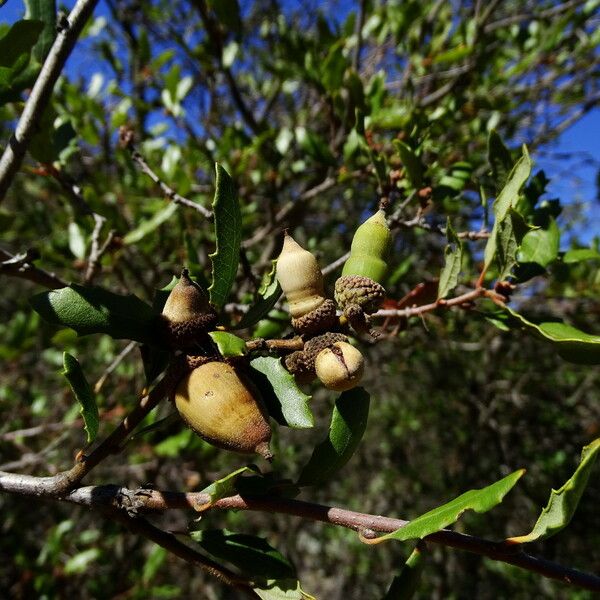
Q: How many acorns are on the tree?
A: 5